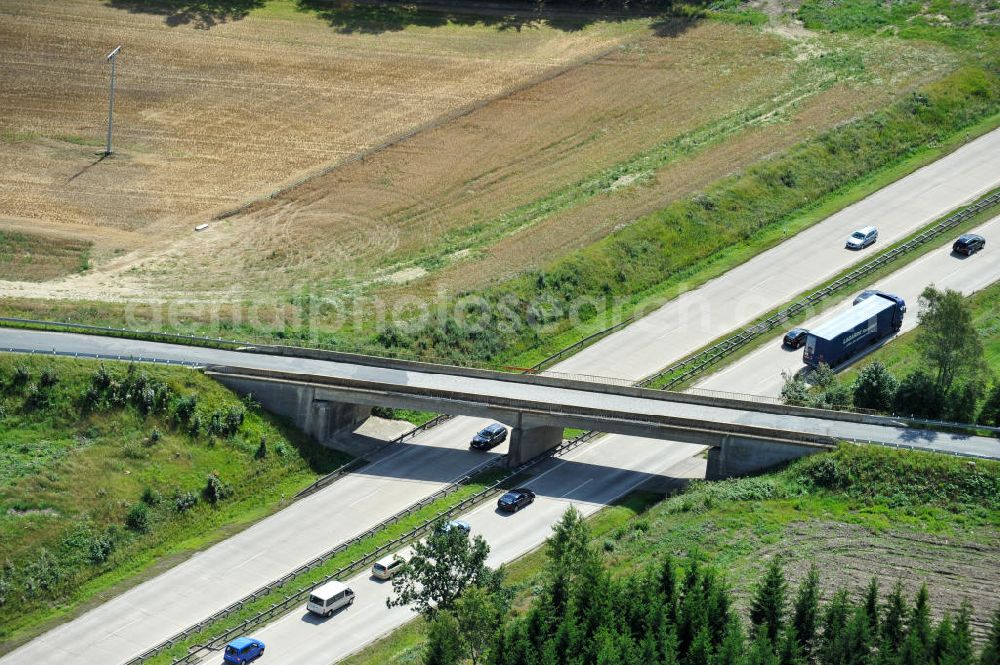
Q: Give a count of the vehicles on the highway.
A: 11